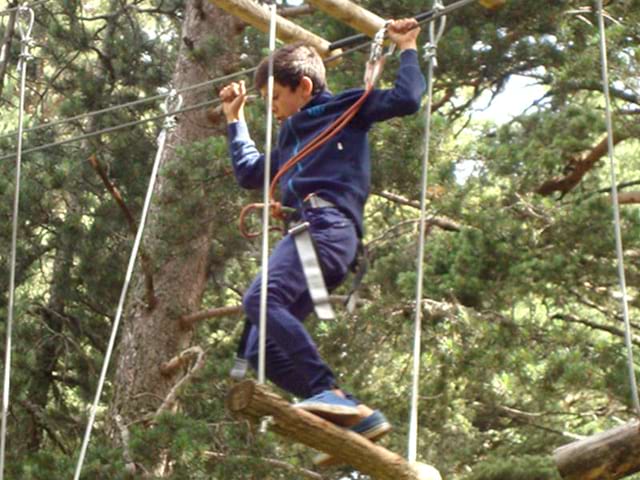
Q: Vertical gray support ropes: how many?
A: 5